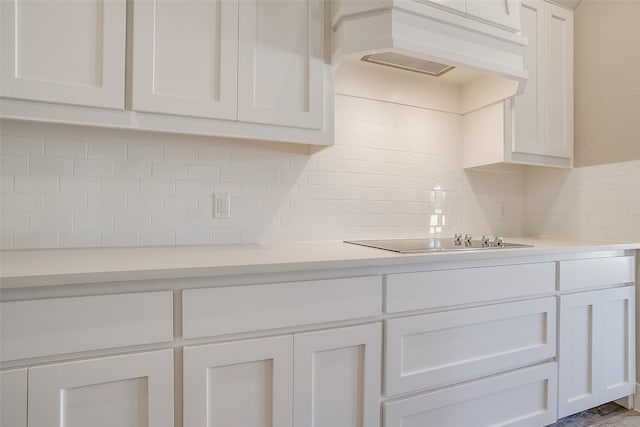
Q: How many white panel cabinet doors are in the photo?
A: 13